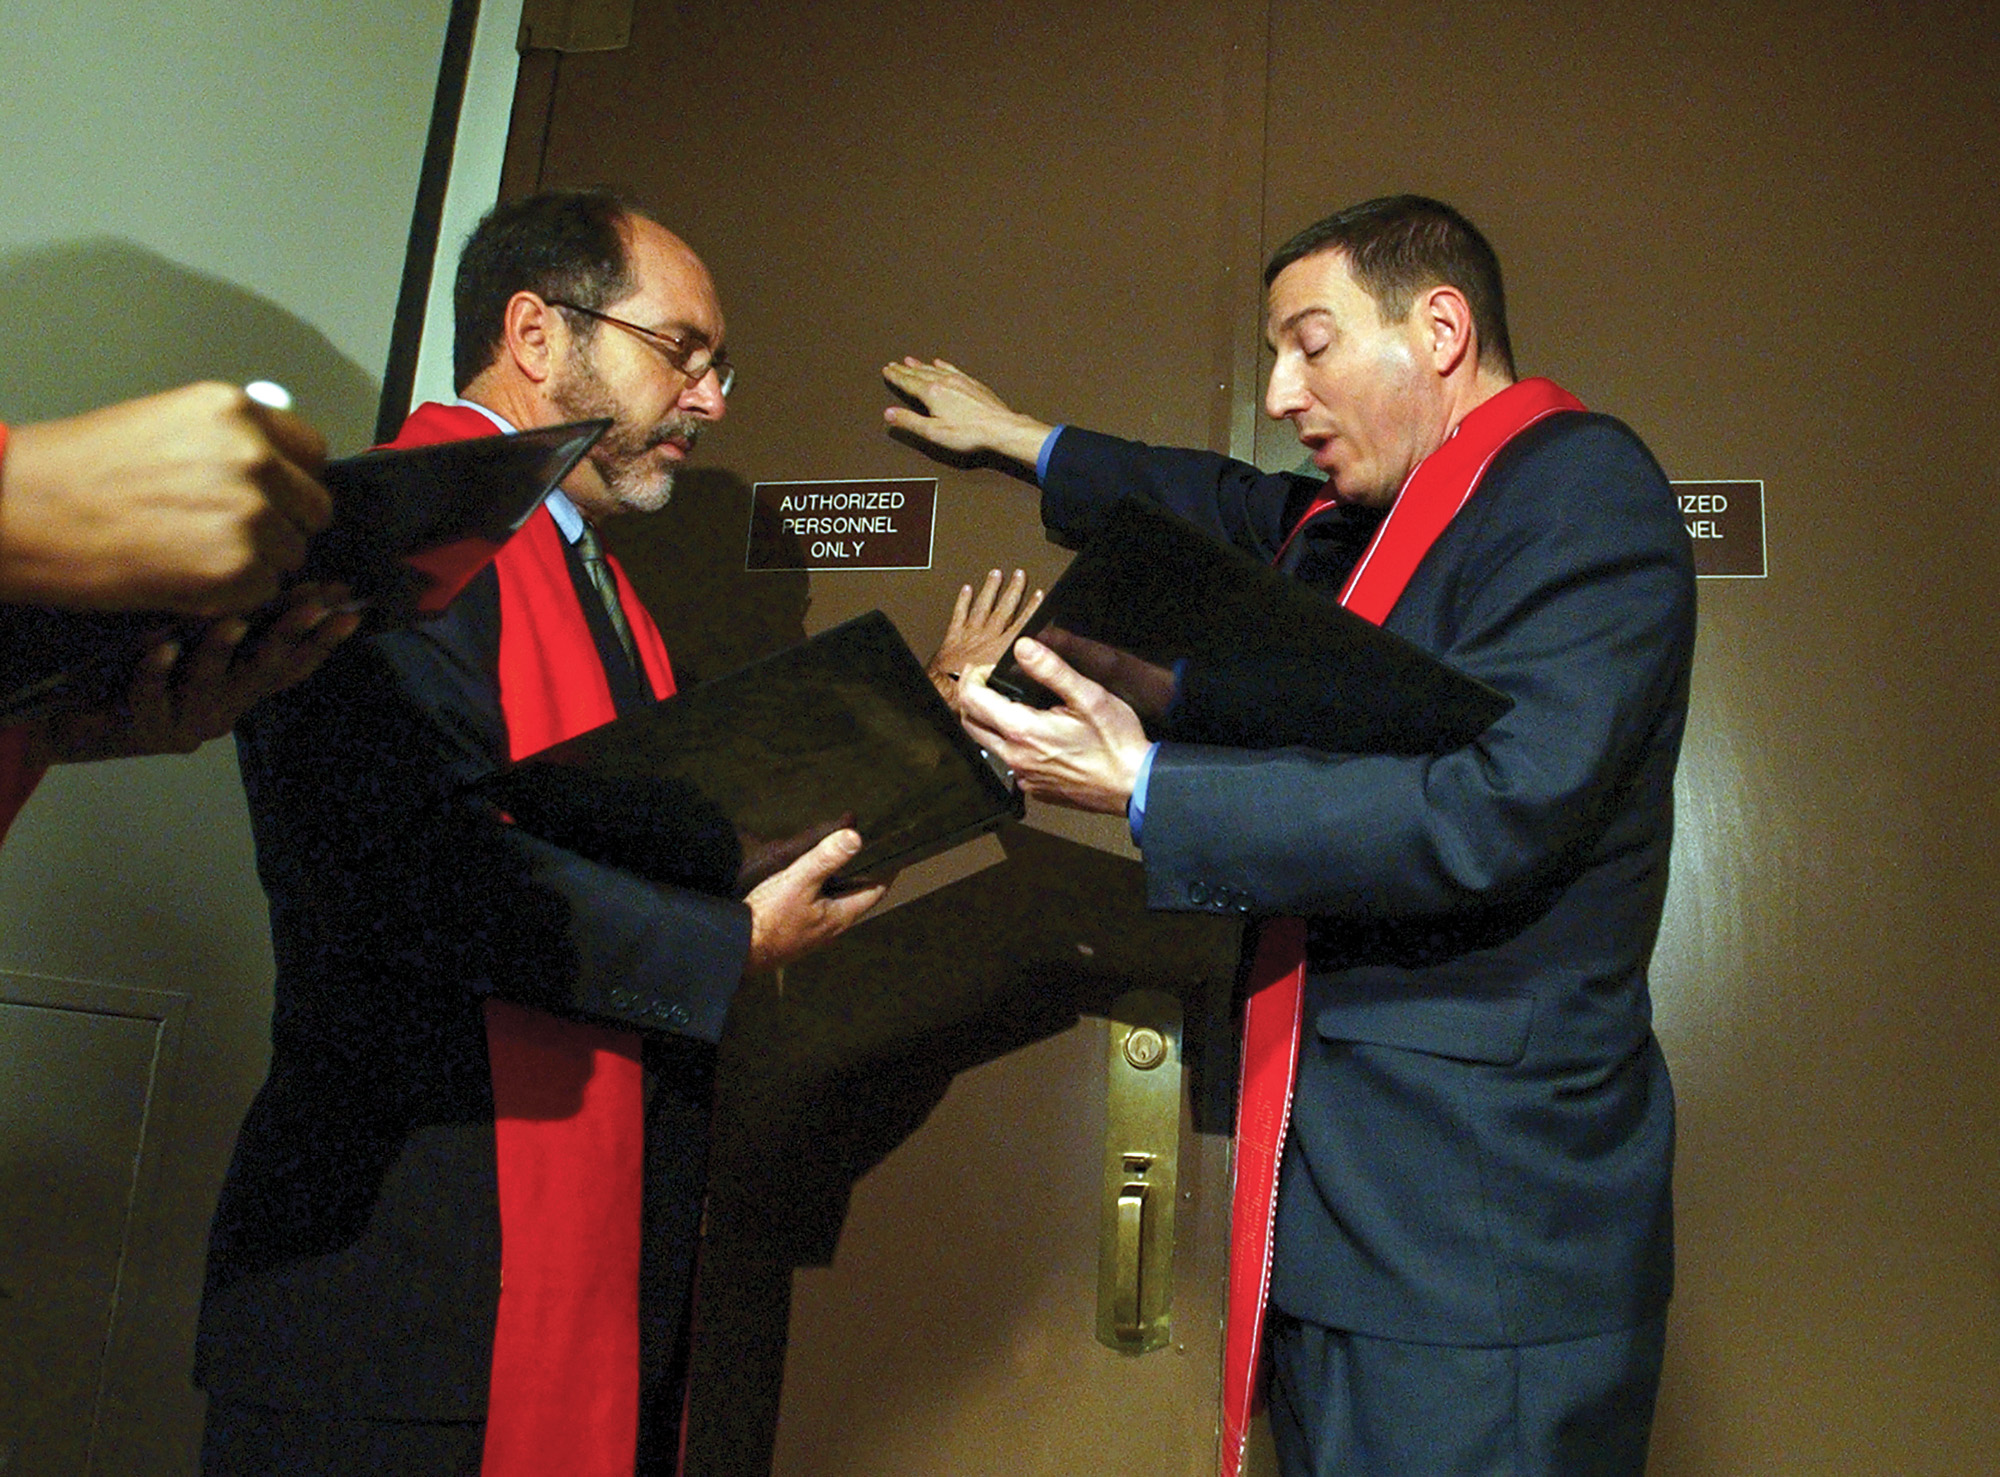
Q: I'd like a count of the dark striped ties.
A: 1